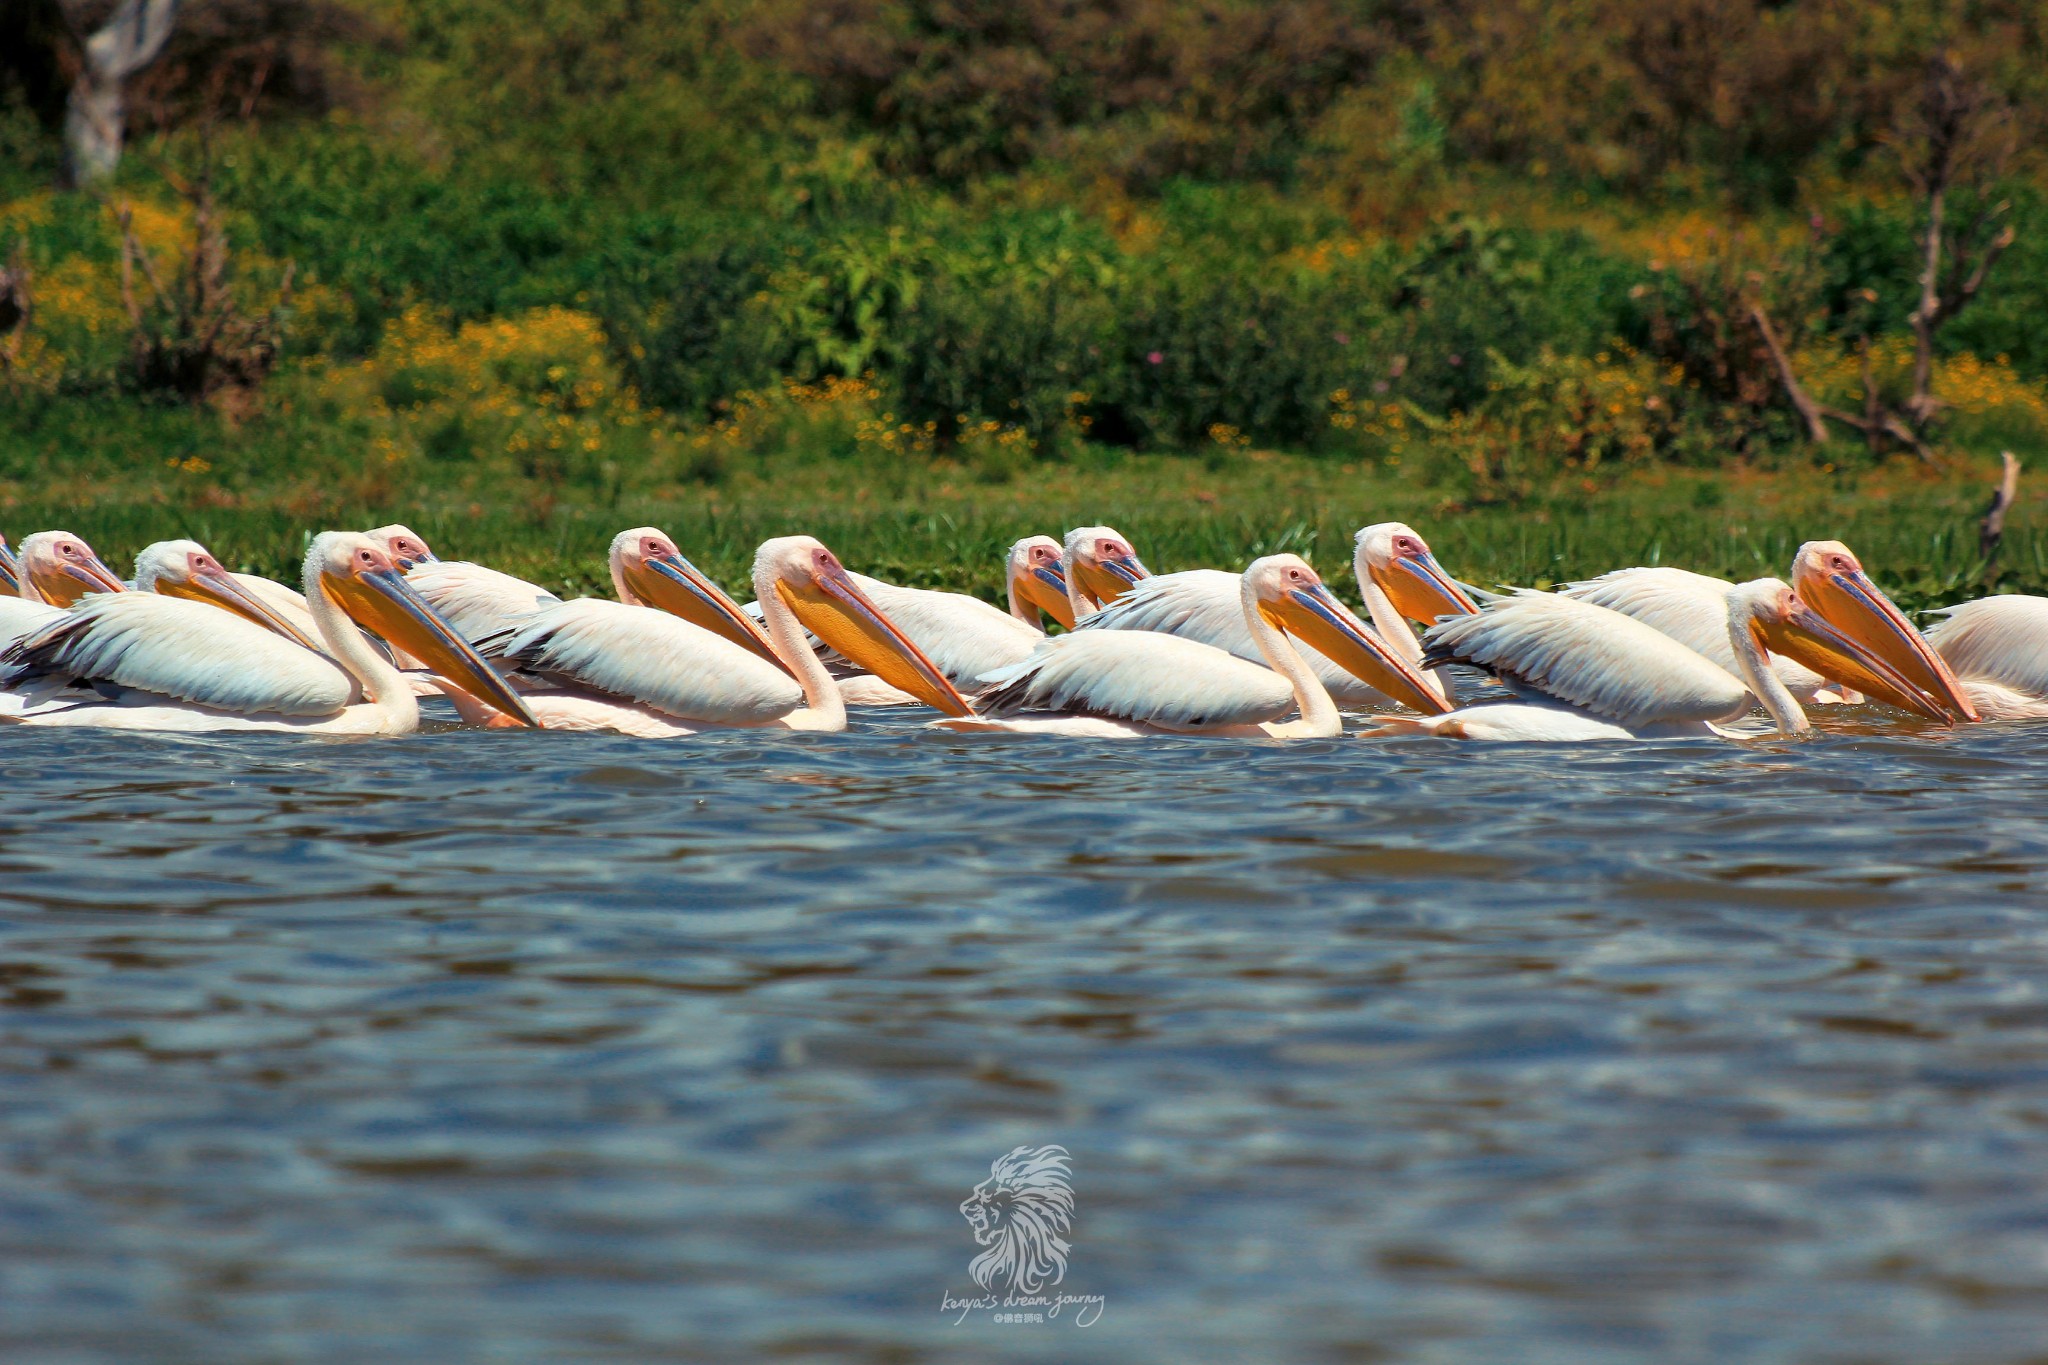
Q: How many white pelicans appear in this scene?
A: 14